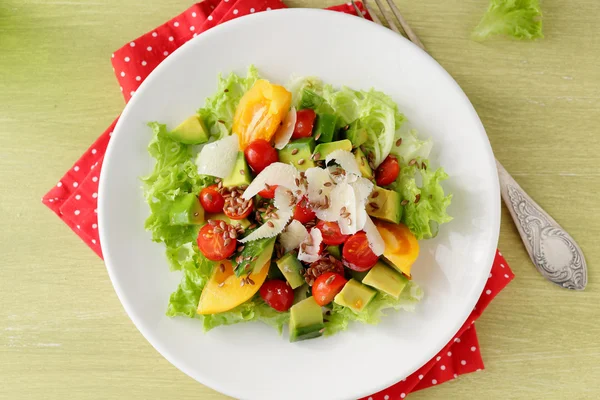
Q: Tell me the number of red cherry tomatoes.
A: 13